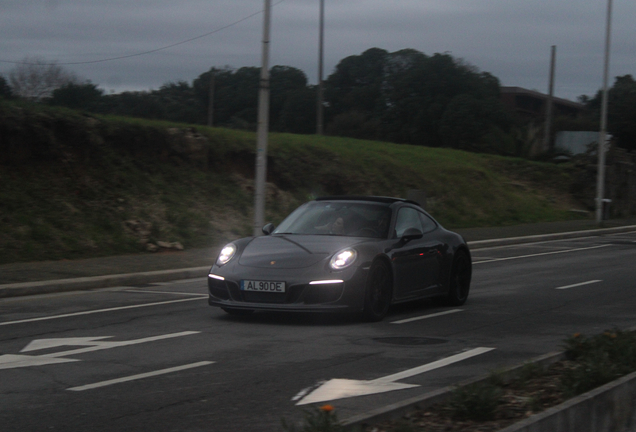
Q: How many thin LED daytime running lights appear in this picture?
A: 2